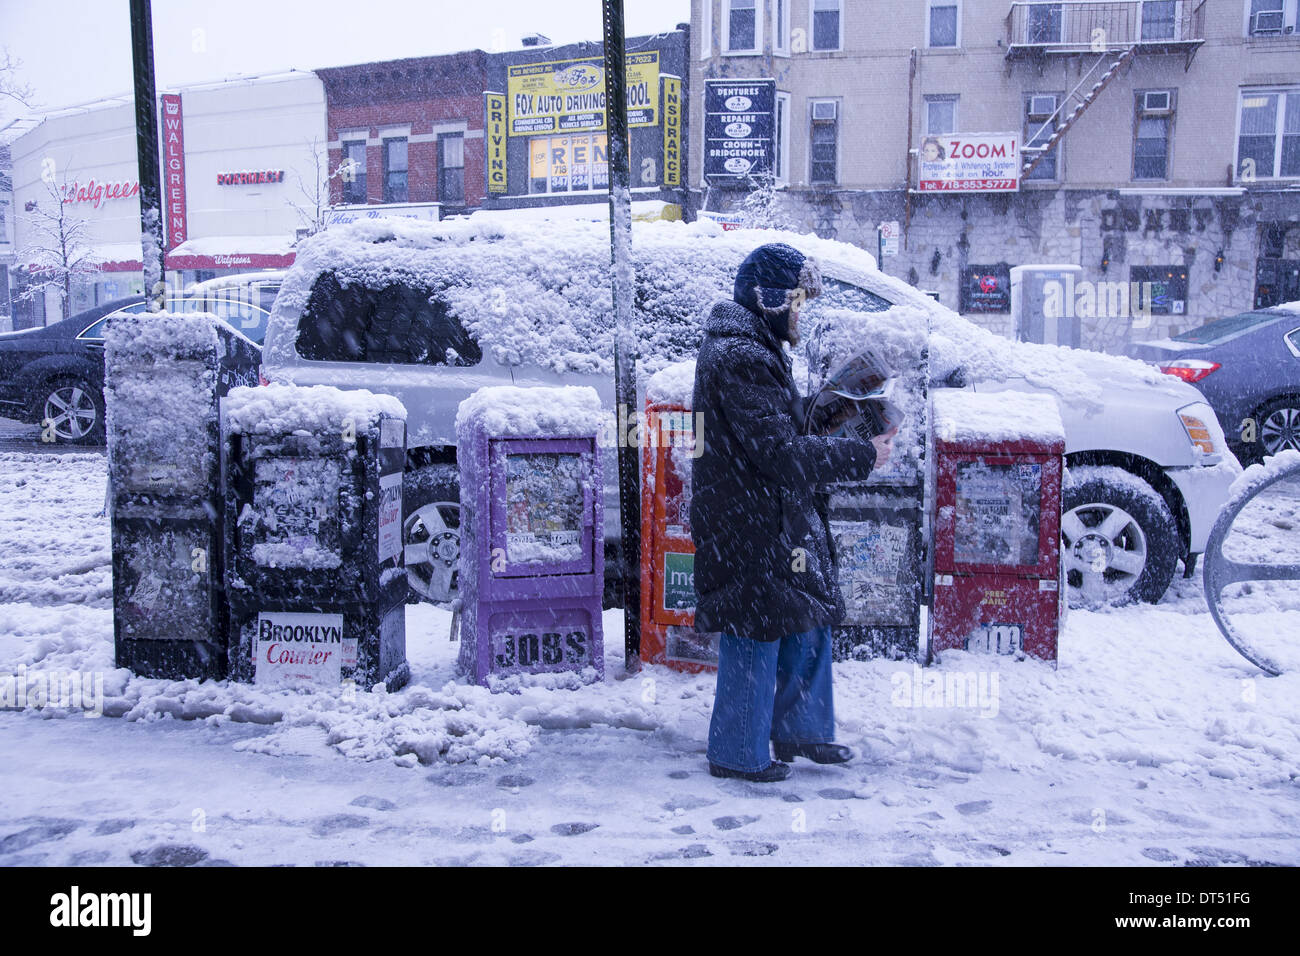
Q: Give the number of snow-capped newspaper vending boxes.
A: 6